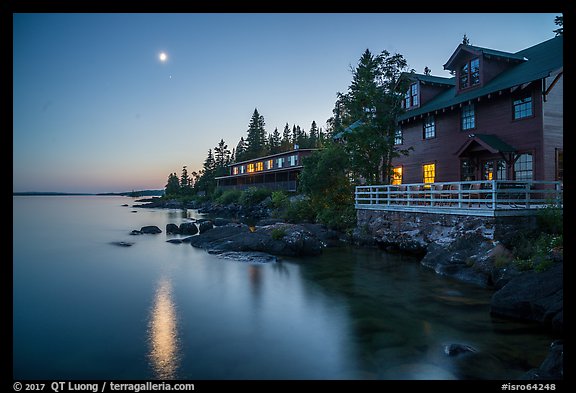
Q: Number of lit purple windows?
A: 0